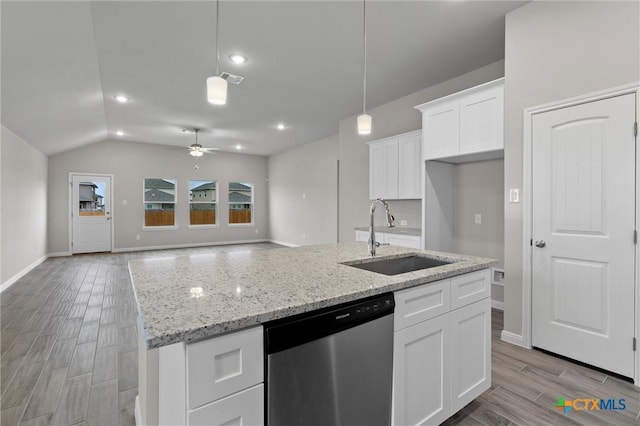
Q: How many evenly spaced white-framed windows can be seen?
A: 3